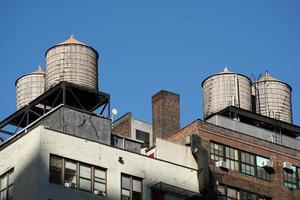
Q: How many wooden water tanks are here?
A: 4